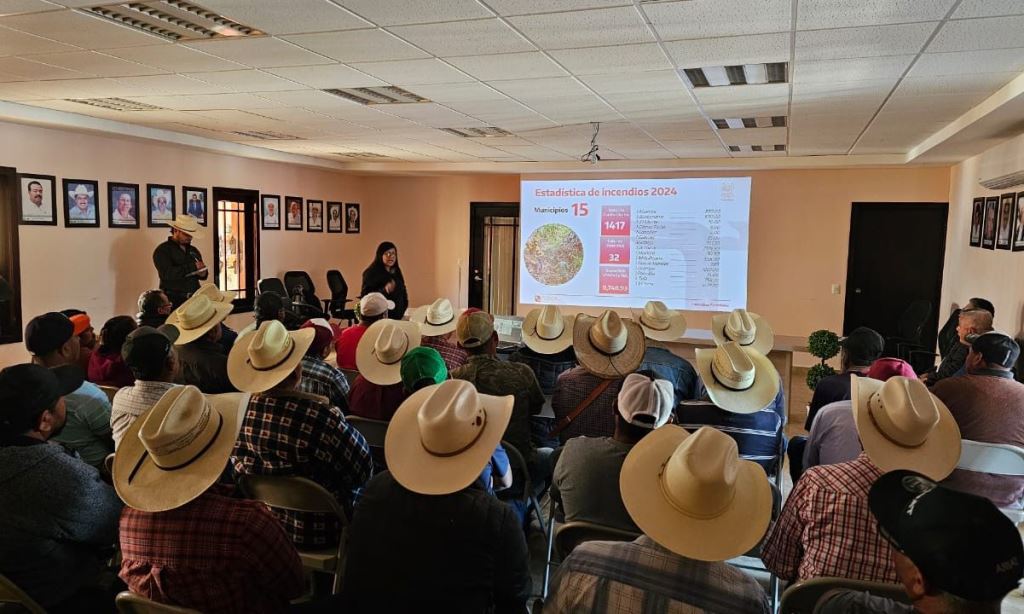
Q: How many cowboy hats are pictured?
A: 15